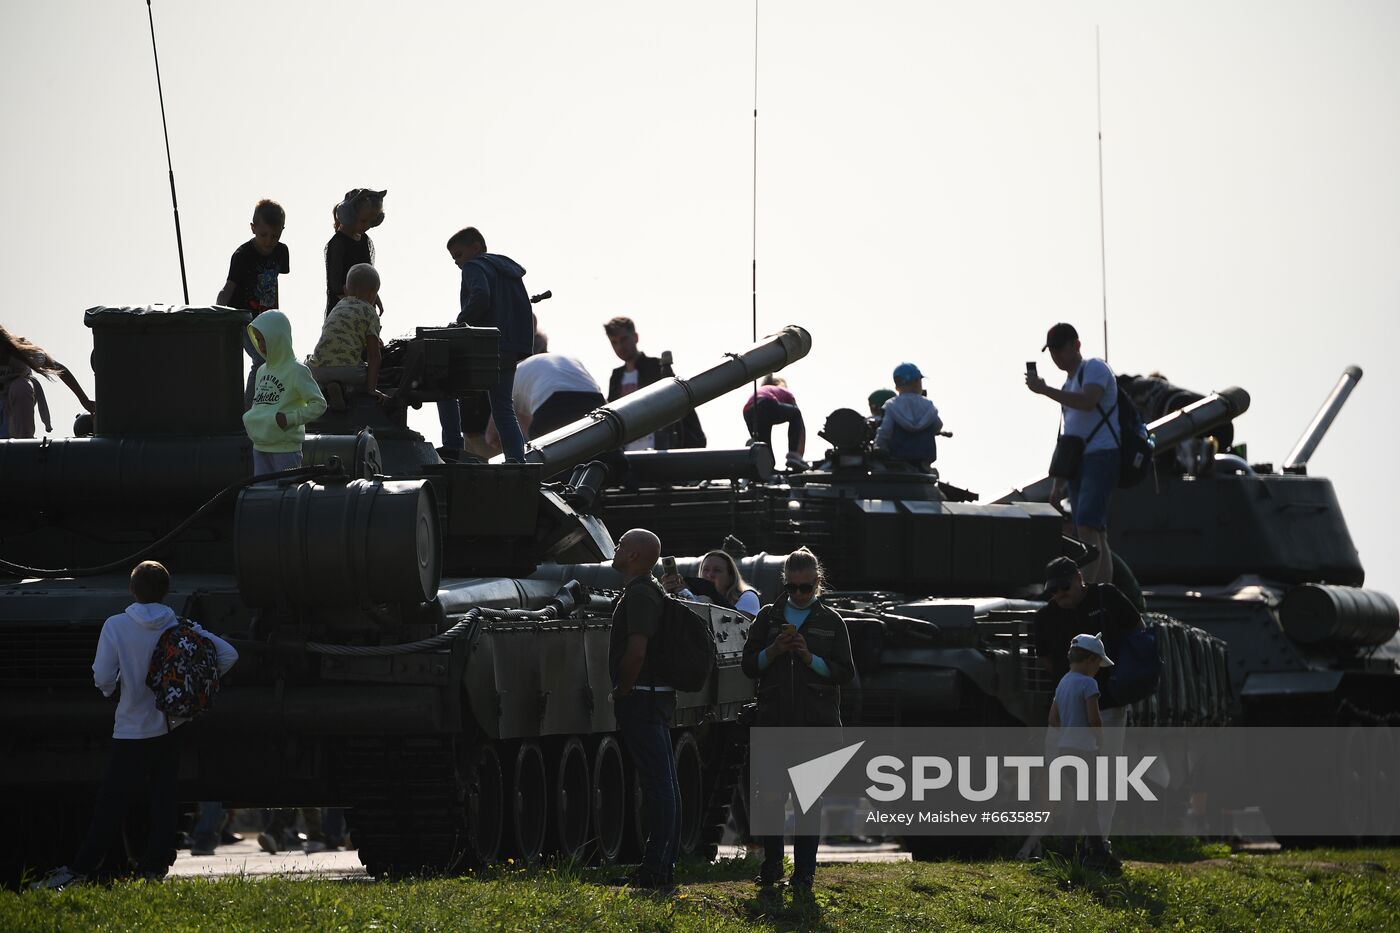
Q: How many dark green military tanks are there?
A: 3